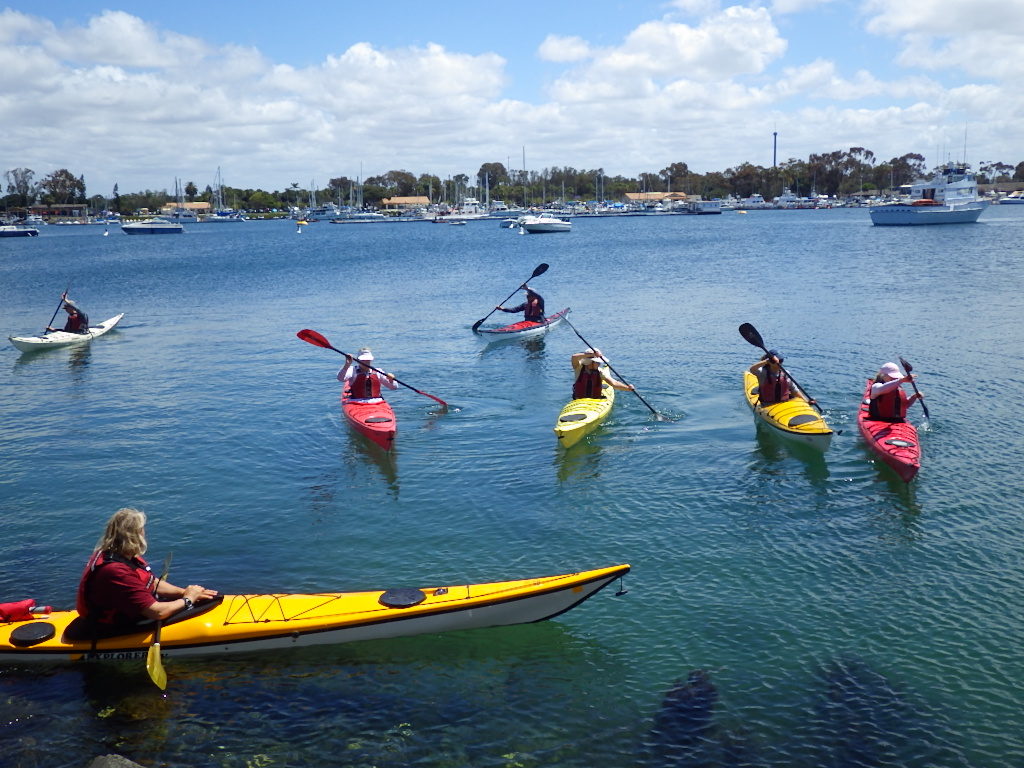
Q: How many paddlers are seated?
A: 7